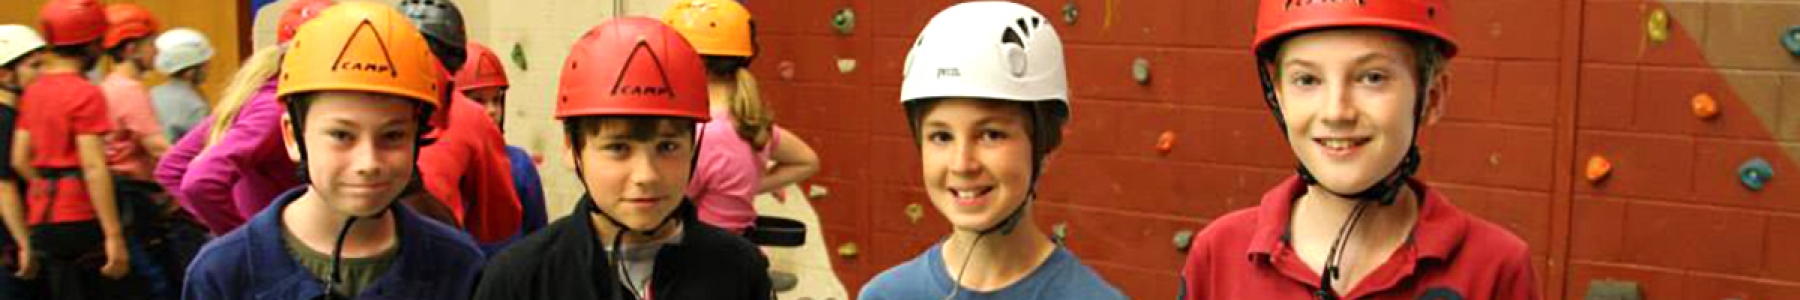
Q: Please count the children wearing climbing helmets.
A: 12